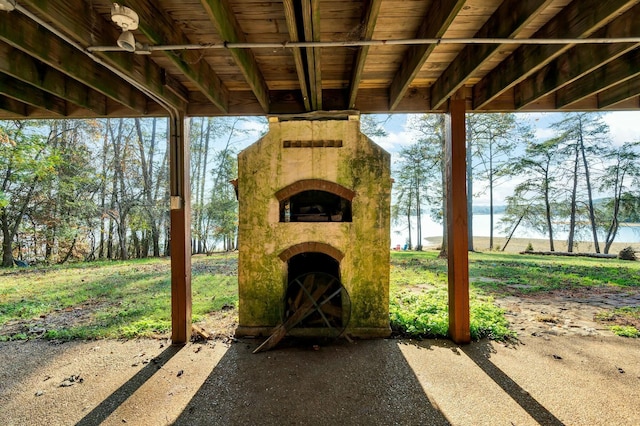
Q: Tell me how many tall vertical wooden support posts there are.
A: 2